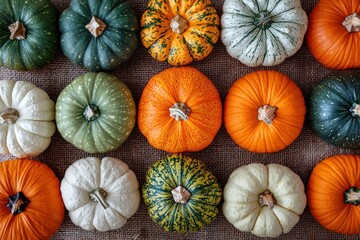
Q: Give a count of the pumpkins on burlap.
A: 15